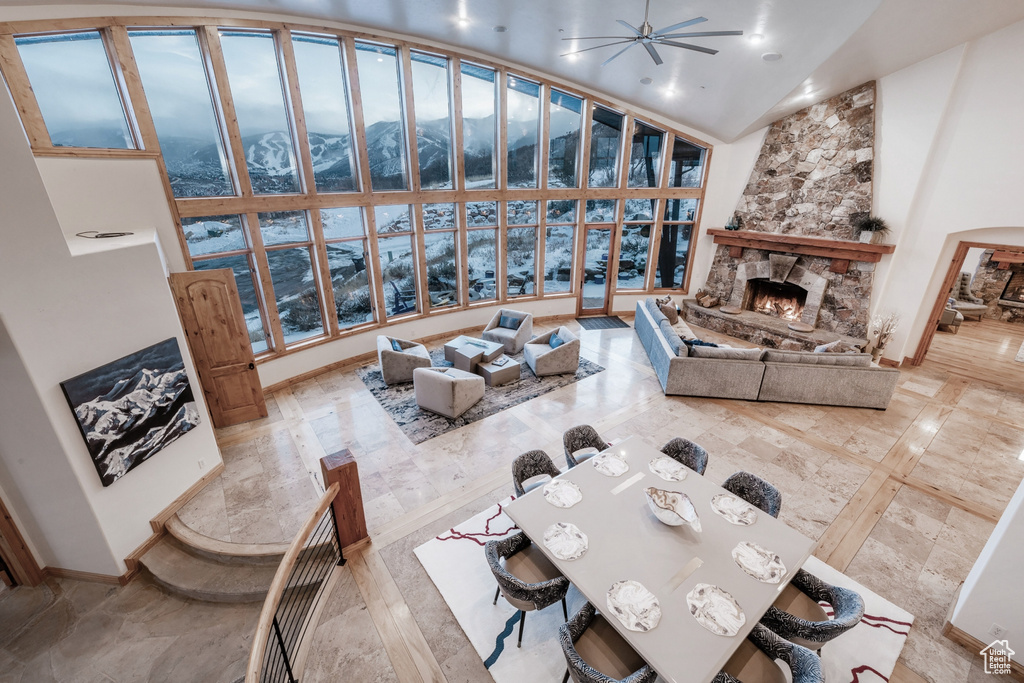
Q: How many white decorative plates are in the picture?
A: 8